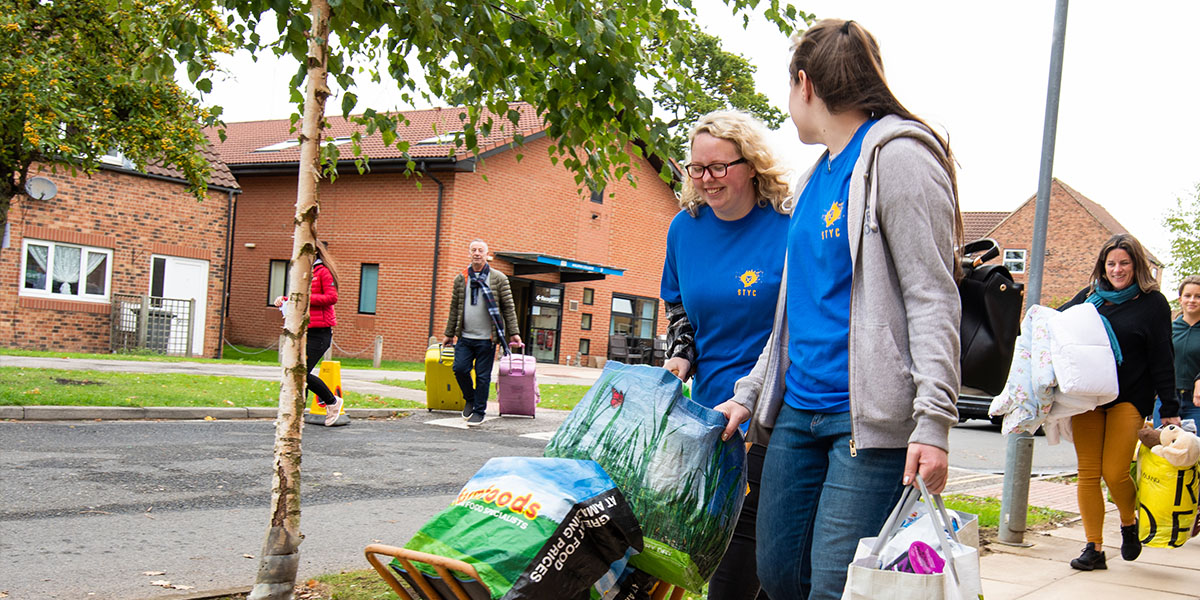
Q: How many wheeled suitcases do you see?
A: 2